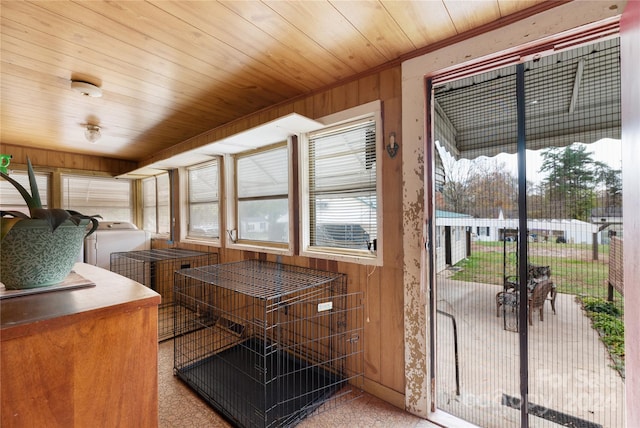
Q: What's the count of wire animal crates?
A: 2